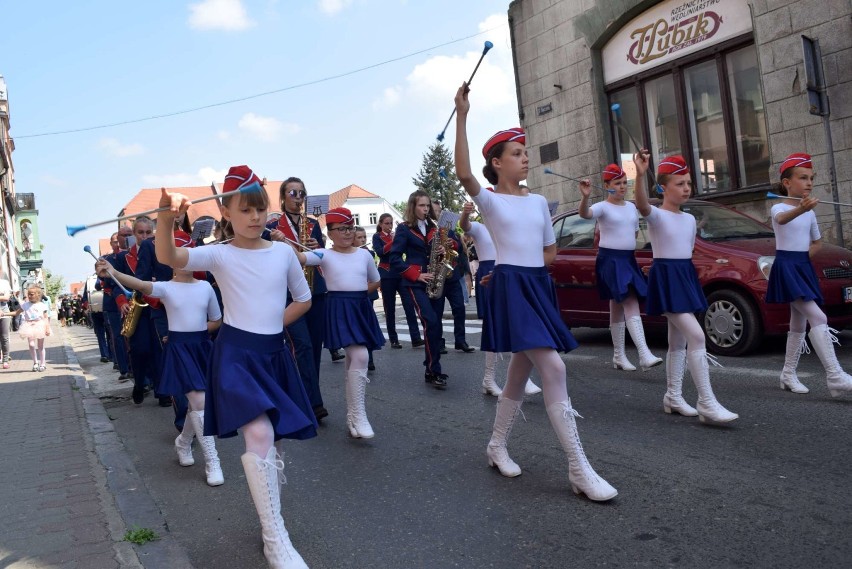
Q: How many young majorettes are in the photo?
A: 8